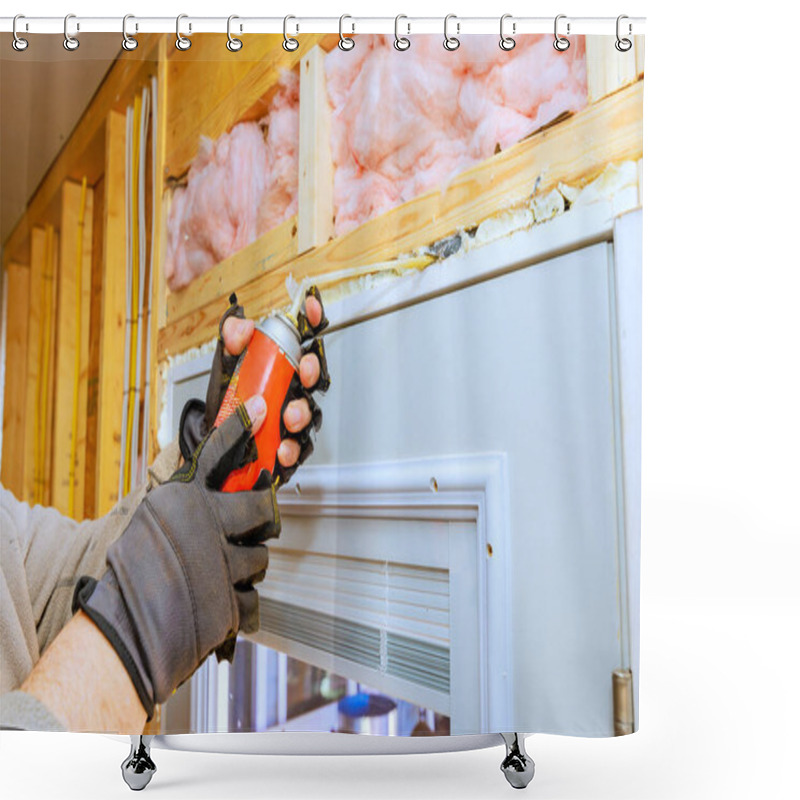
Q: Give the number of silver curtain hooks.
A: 12